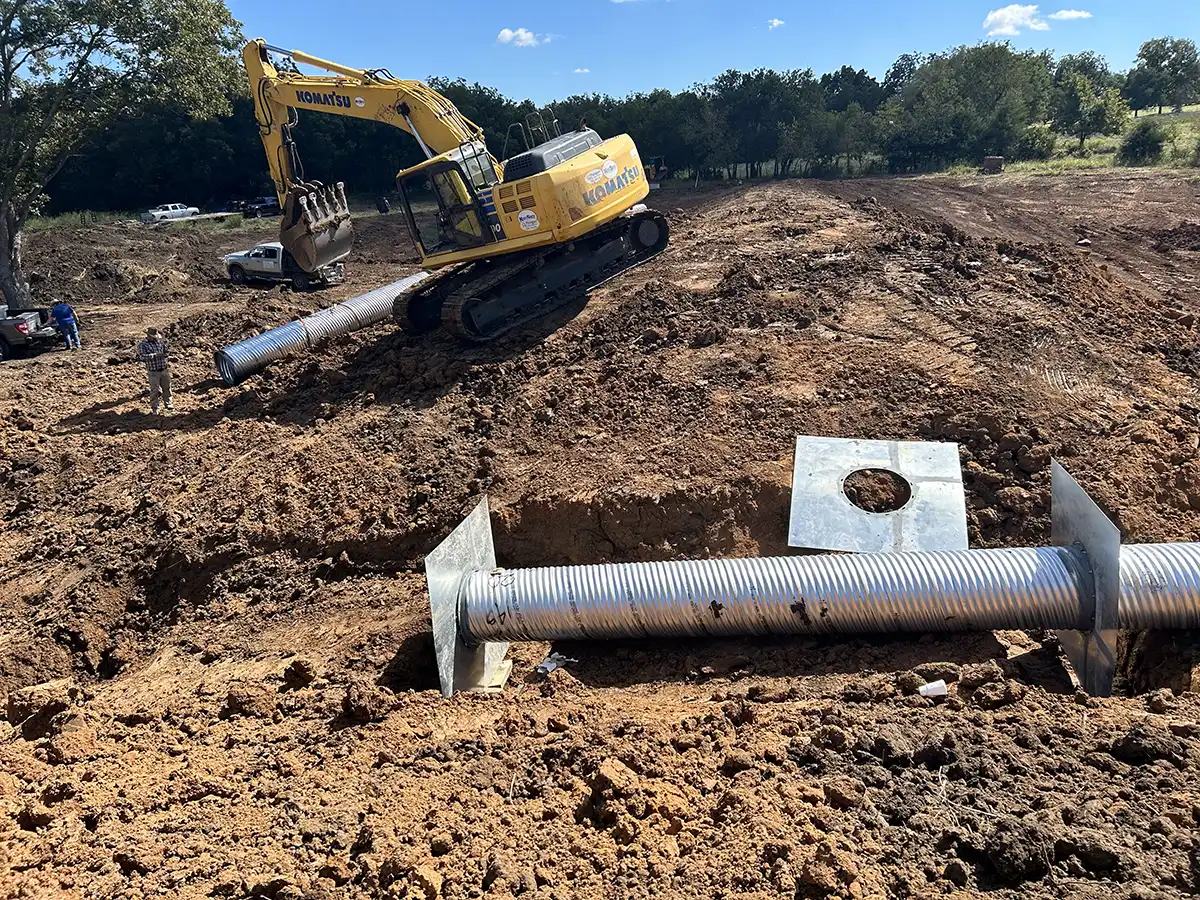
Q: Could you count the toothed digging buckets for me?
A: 1